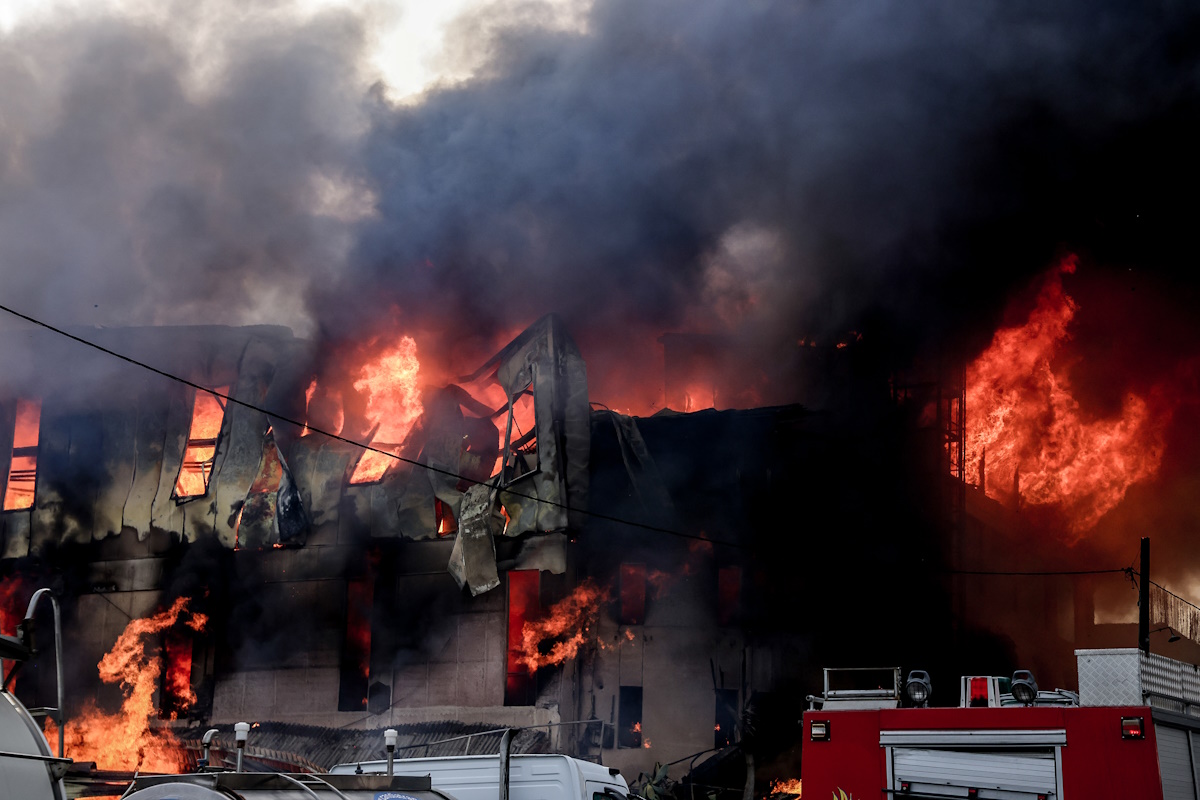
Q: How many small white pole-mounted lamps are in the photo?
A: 2